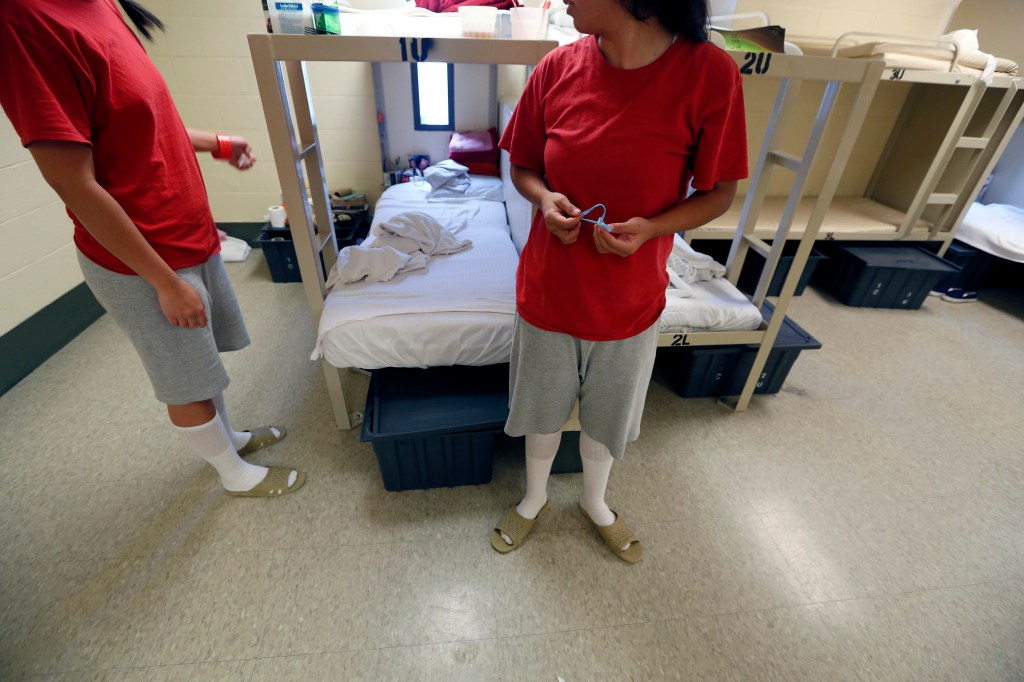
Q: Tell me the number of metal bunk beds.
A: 3